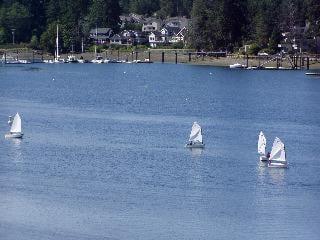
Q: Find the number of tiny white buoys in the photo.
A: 4